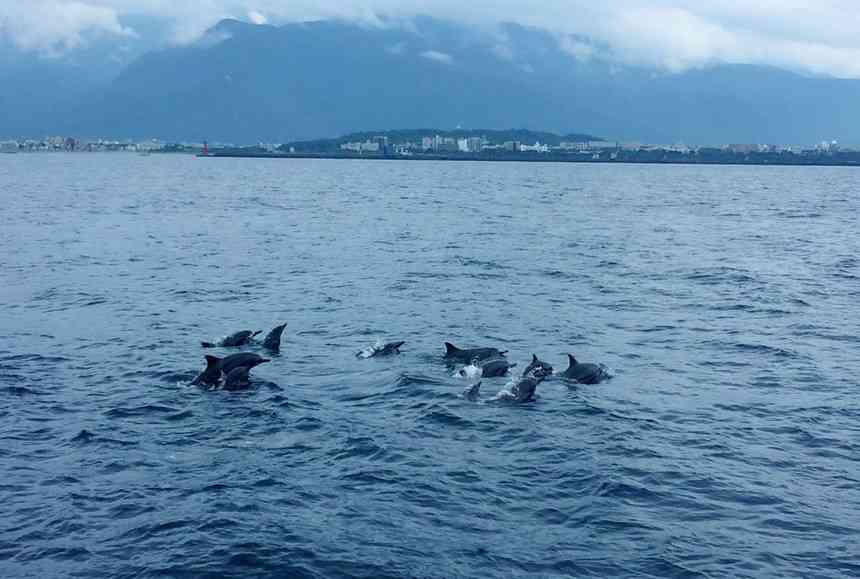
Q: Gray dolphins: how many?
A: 11